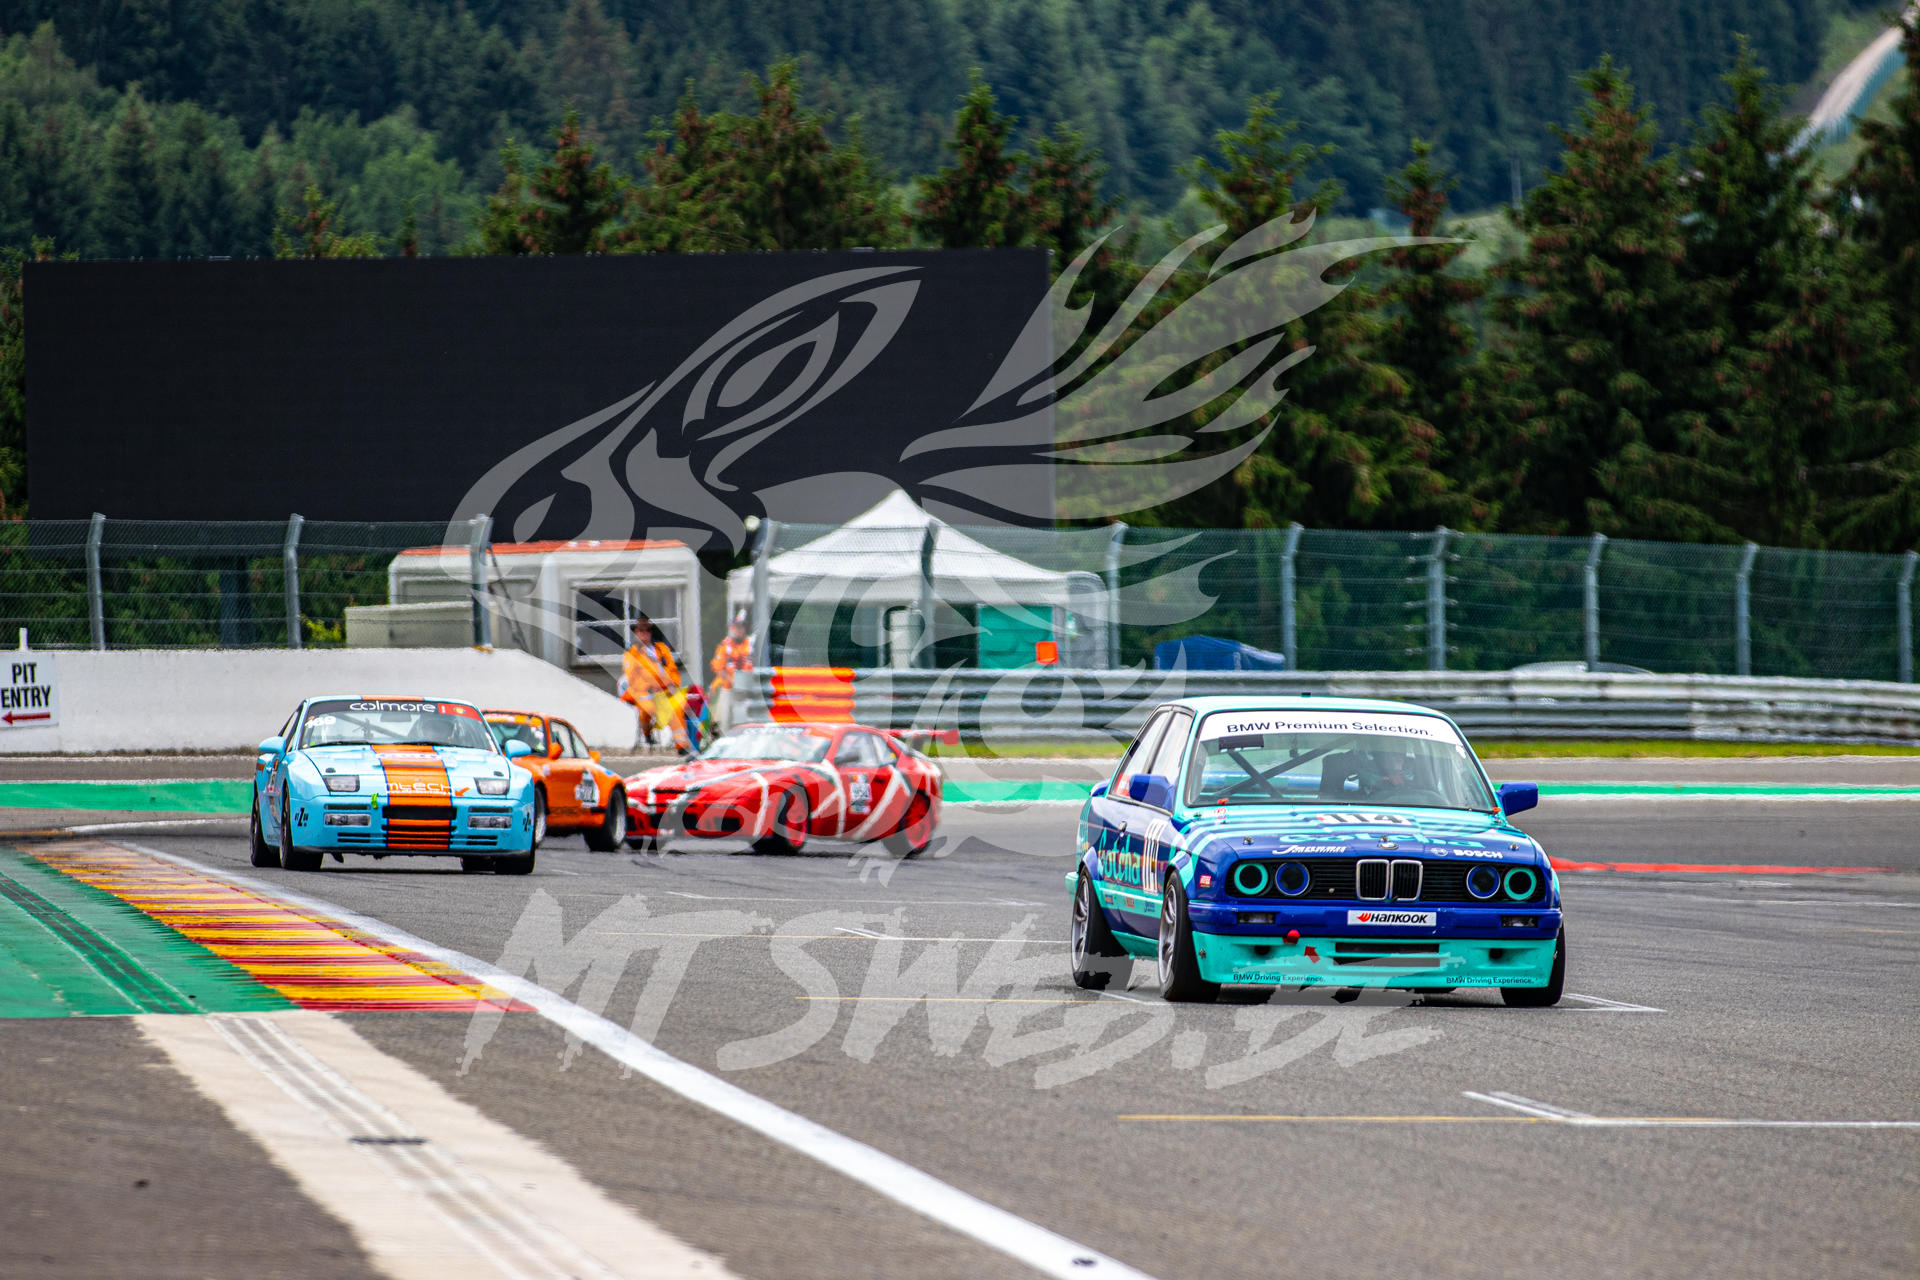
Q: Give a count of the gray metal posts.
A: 11